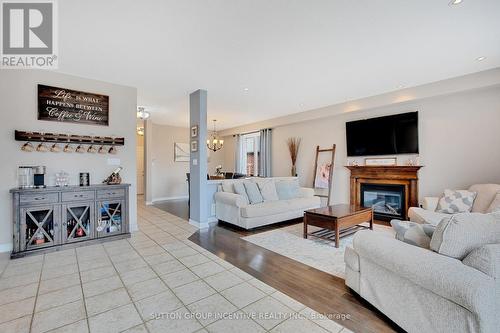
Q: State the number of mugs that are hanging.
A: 8